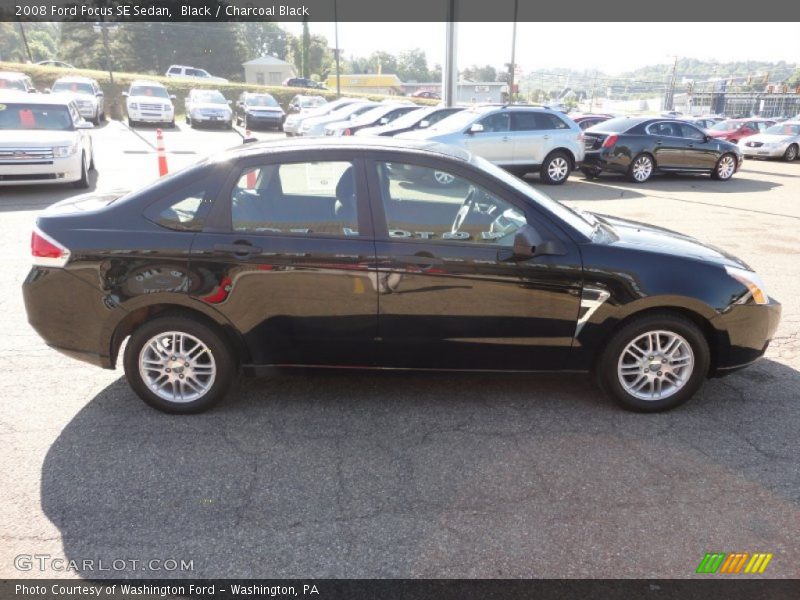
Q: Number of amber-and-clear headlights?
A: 1